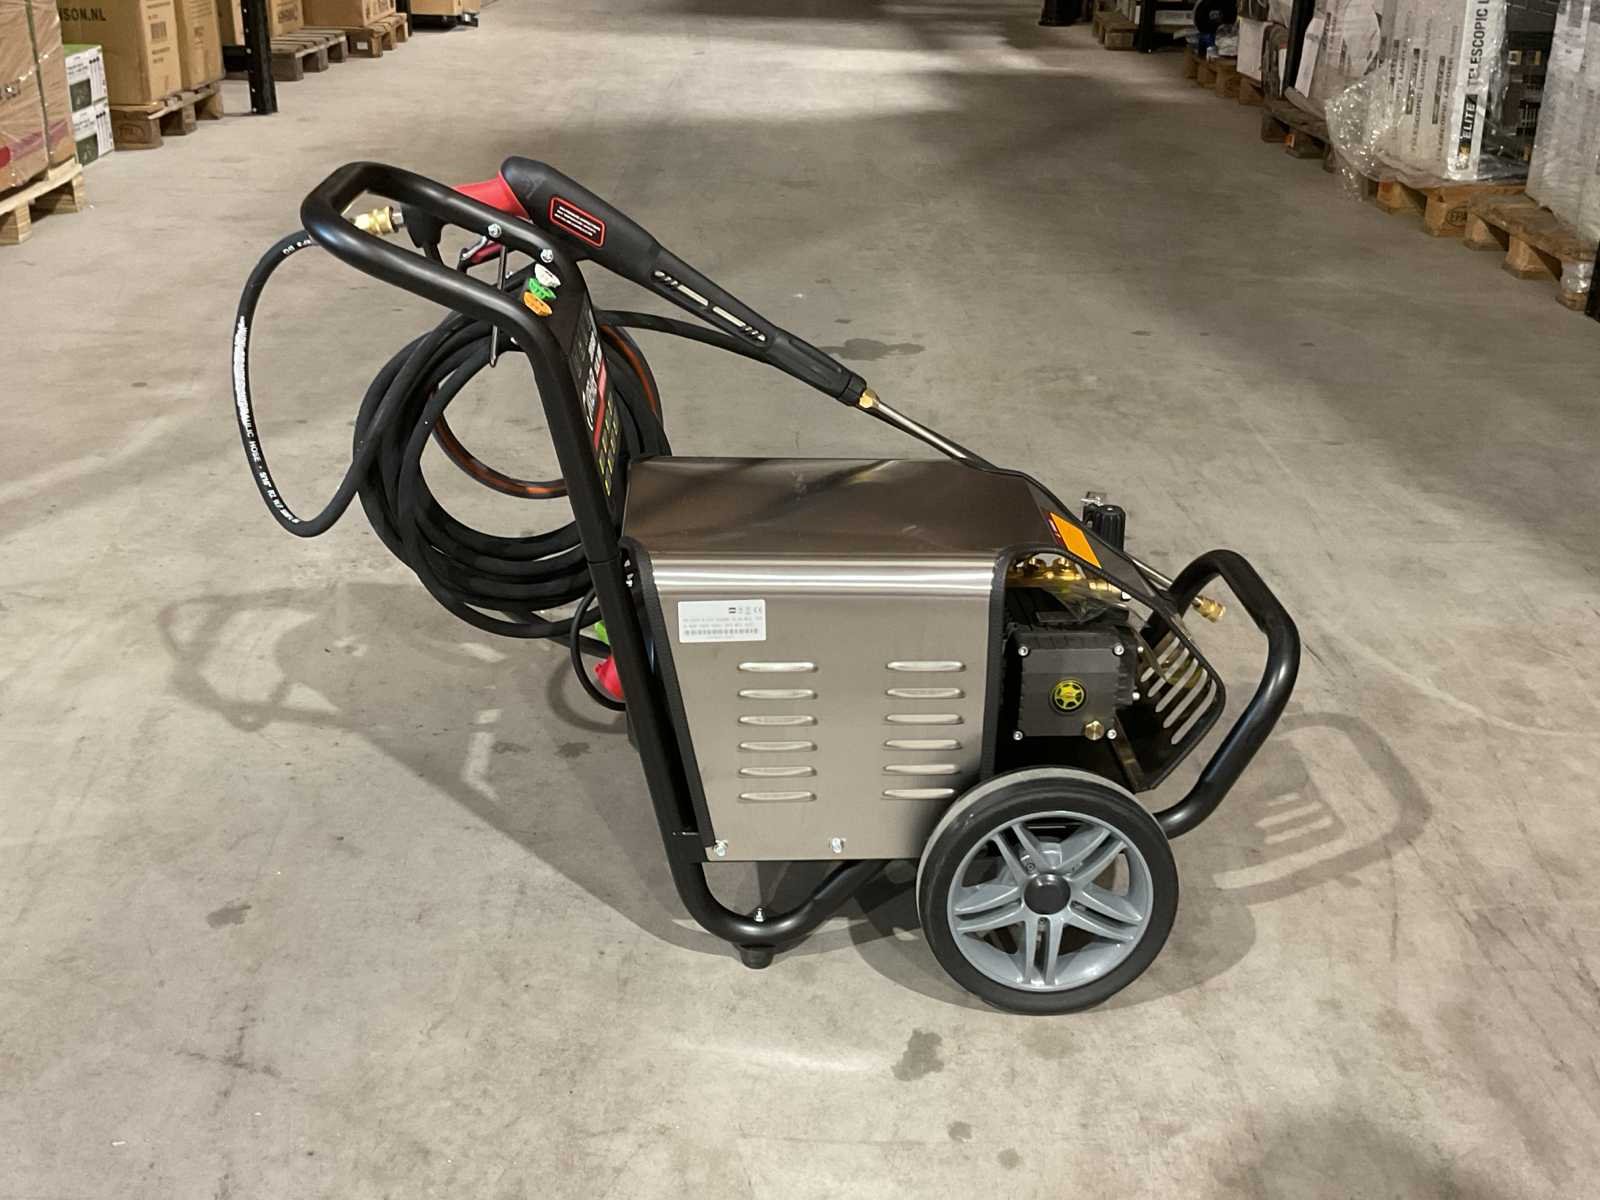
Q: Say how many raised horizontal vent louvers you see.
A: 12